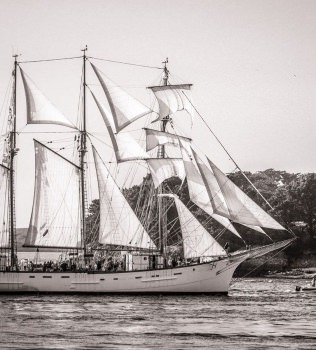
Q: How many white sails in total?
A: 13